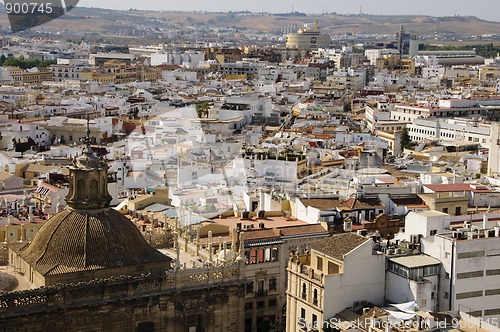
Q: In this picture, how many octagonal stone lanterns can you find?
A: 1